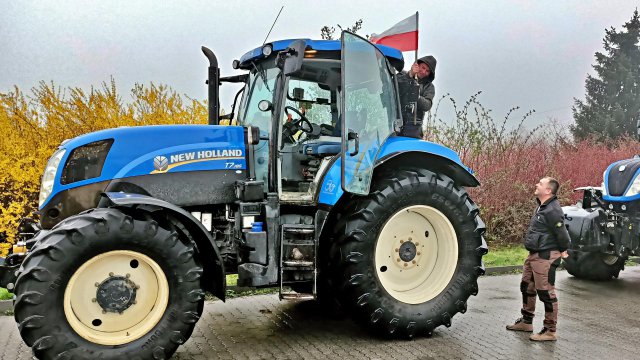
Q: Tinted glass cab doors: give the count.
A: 1